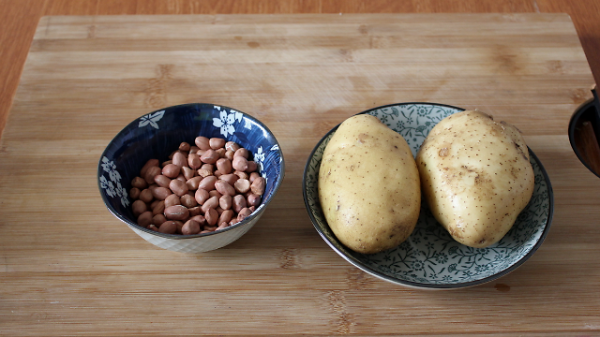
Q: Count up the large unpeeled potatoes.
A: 2